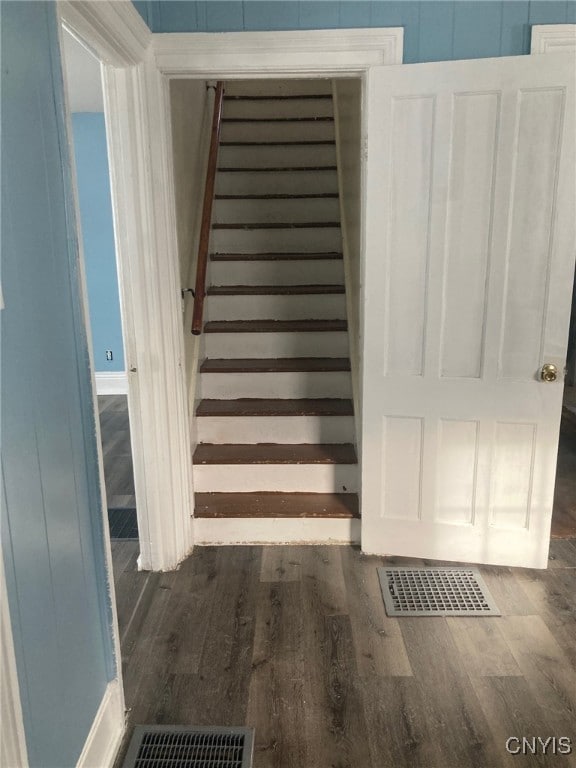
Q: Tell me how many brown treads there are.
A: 13